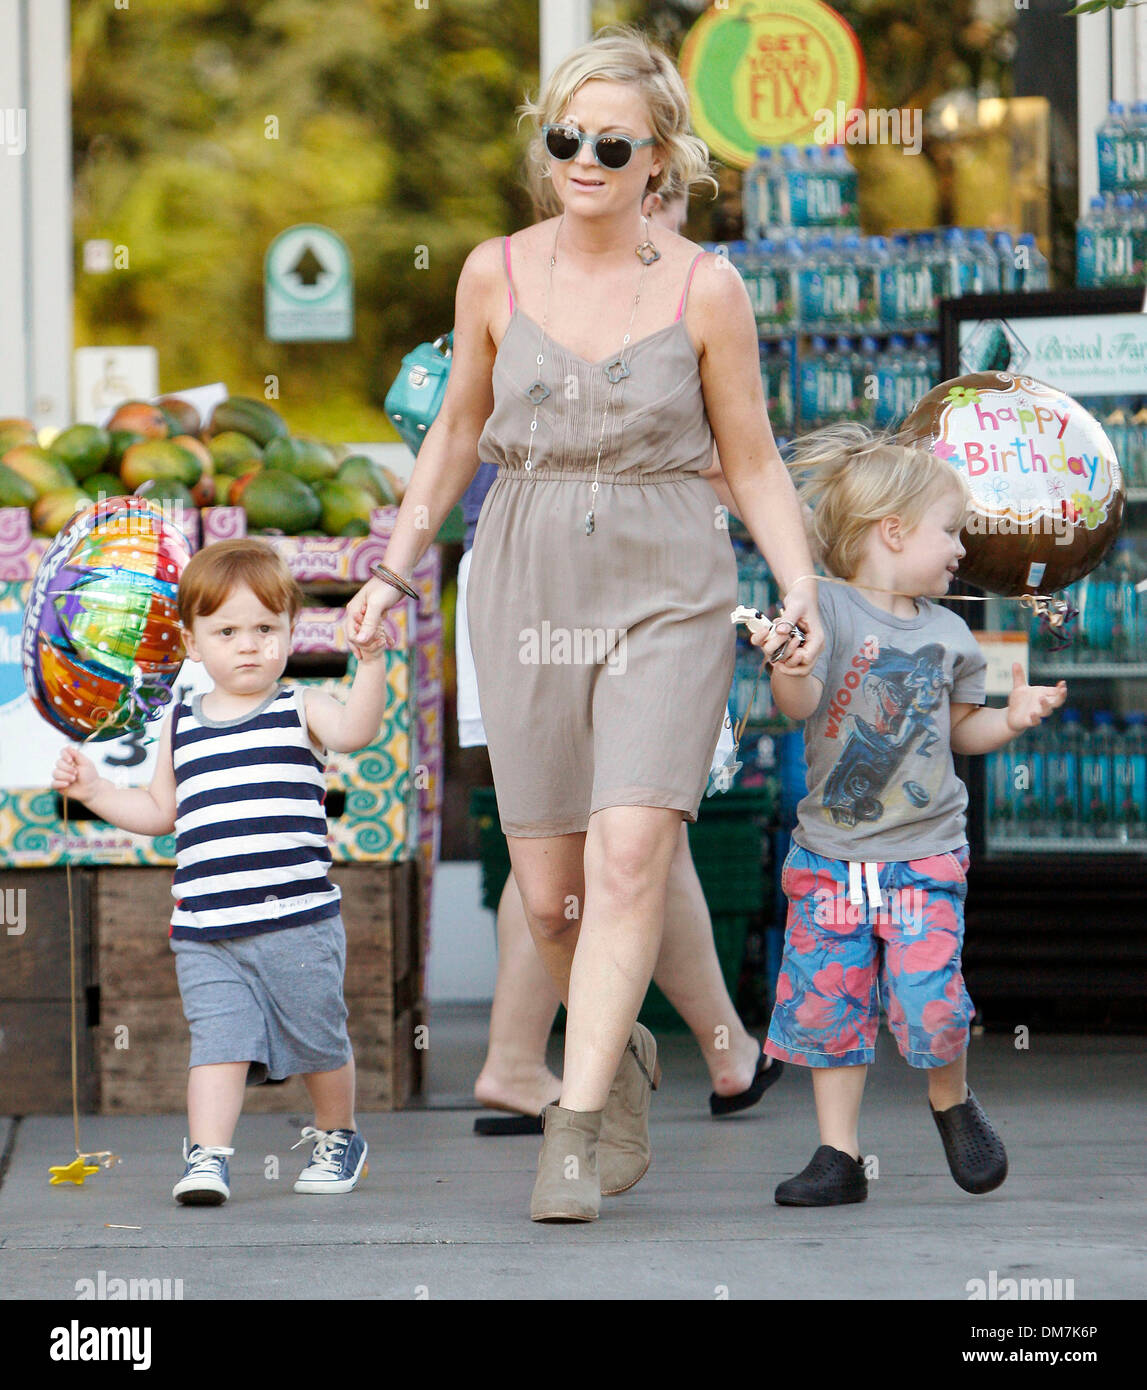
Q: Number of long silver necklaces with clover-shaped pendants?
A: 1